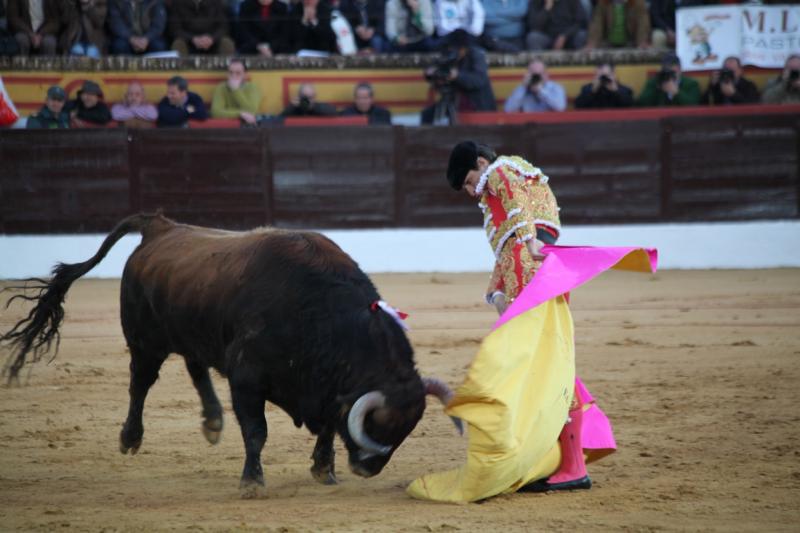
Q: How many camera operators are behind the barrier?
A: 7